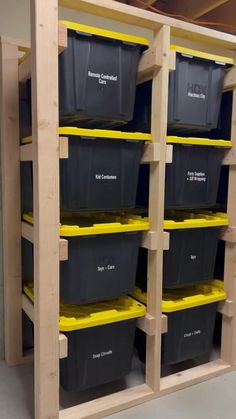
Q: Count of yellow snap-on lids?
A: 8